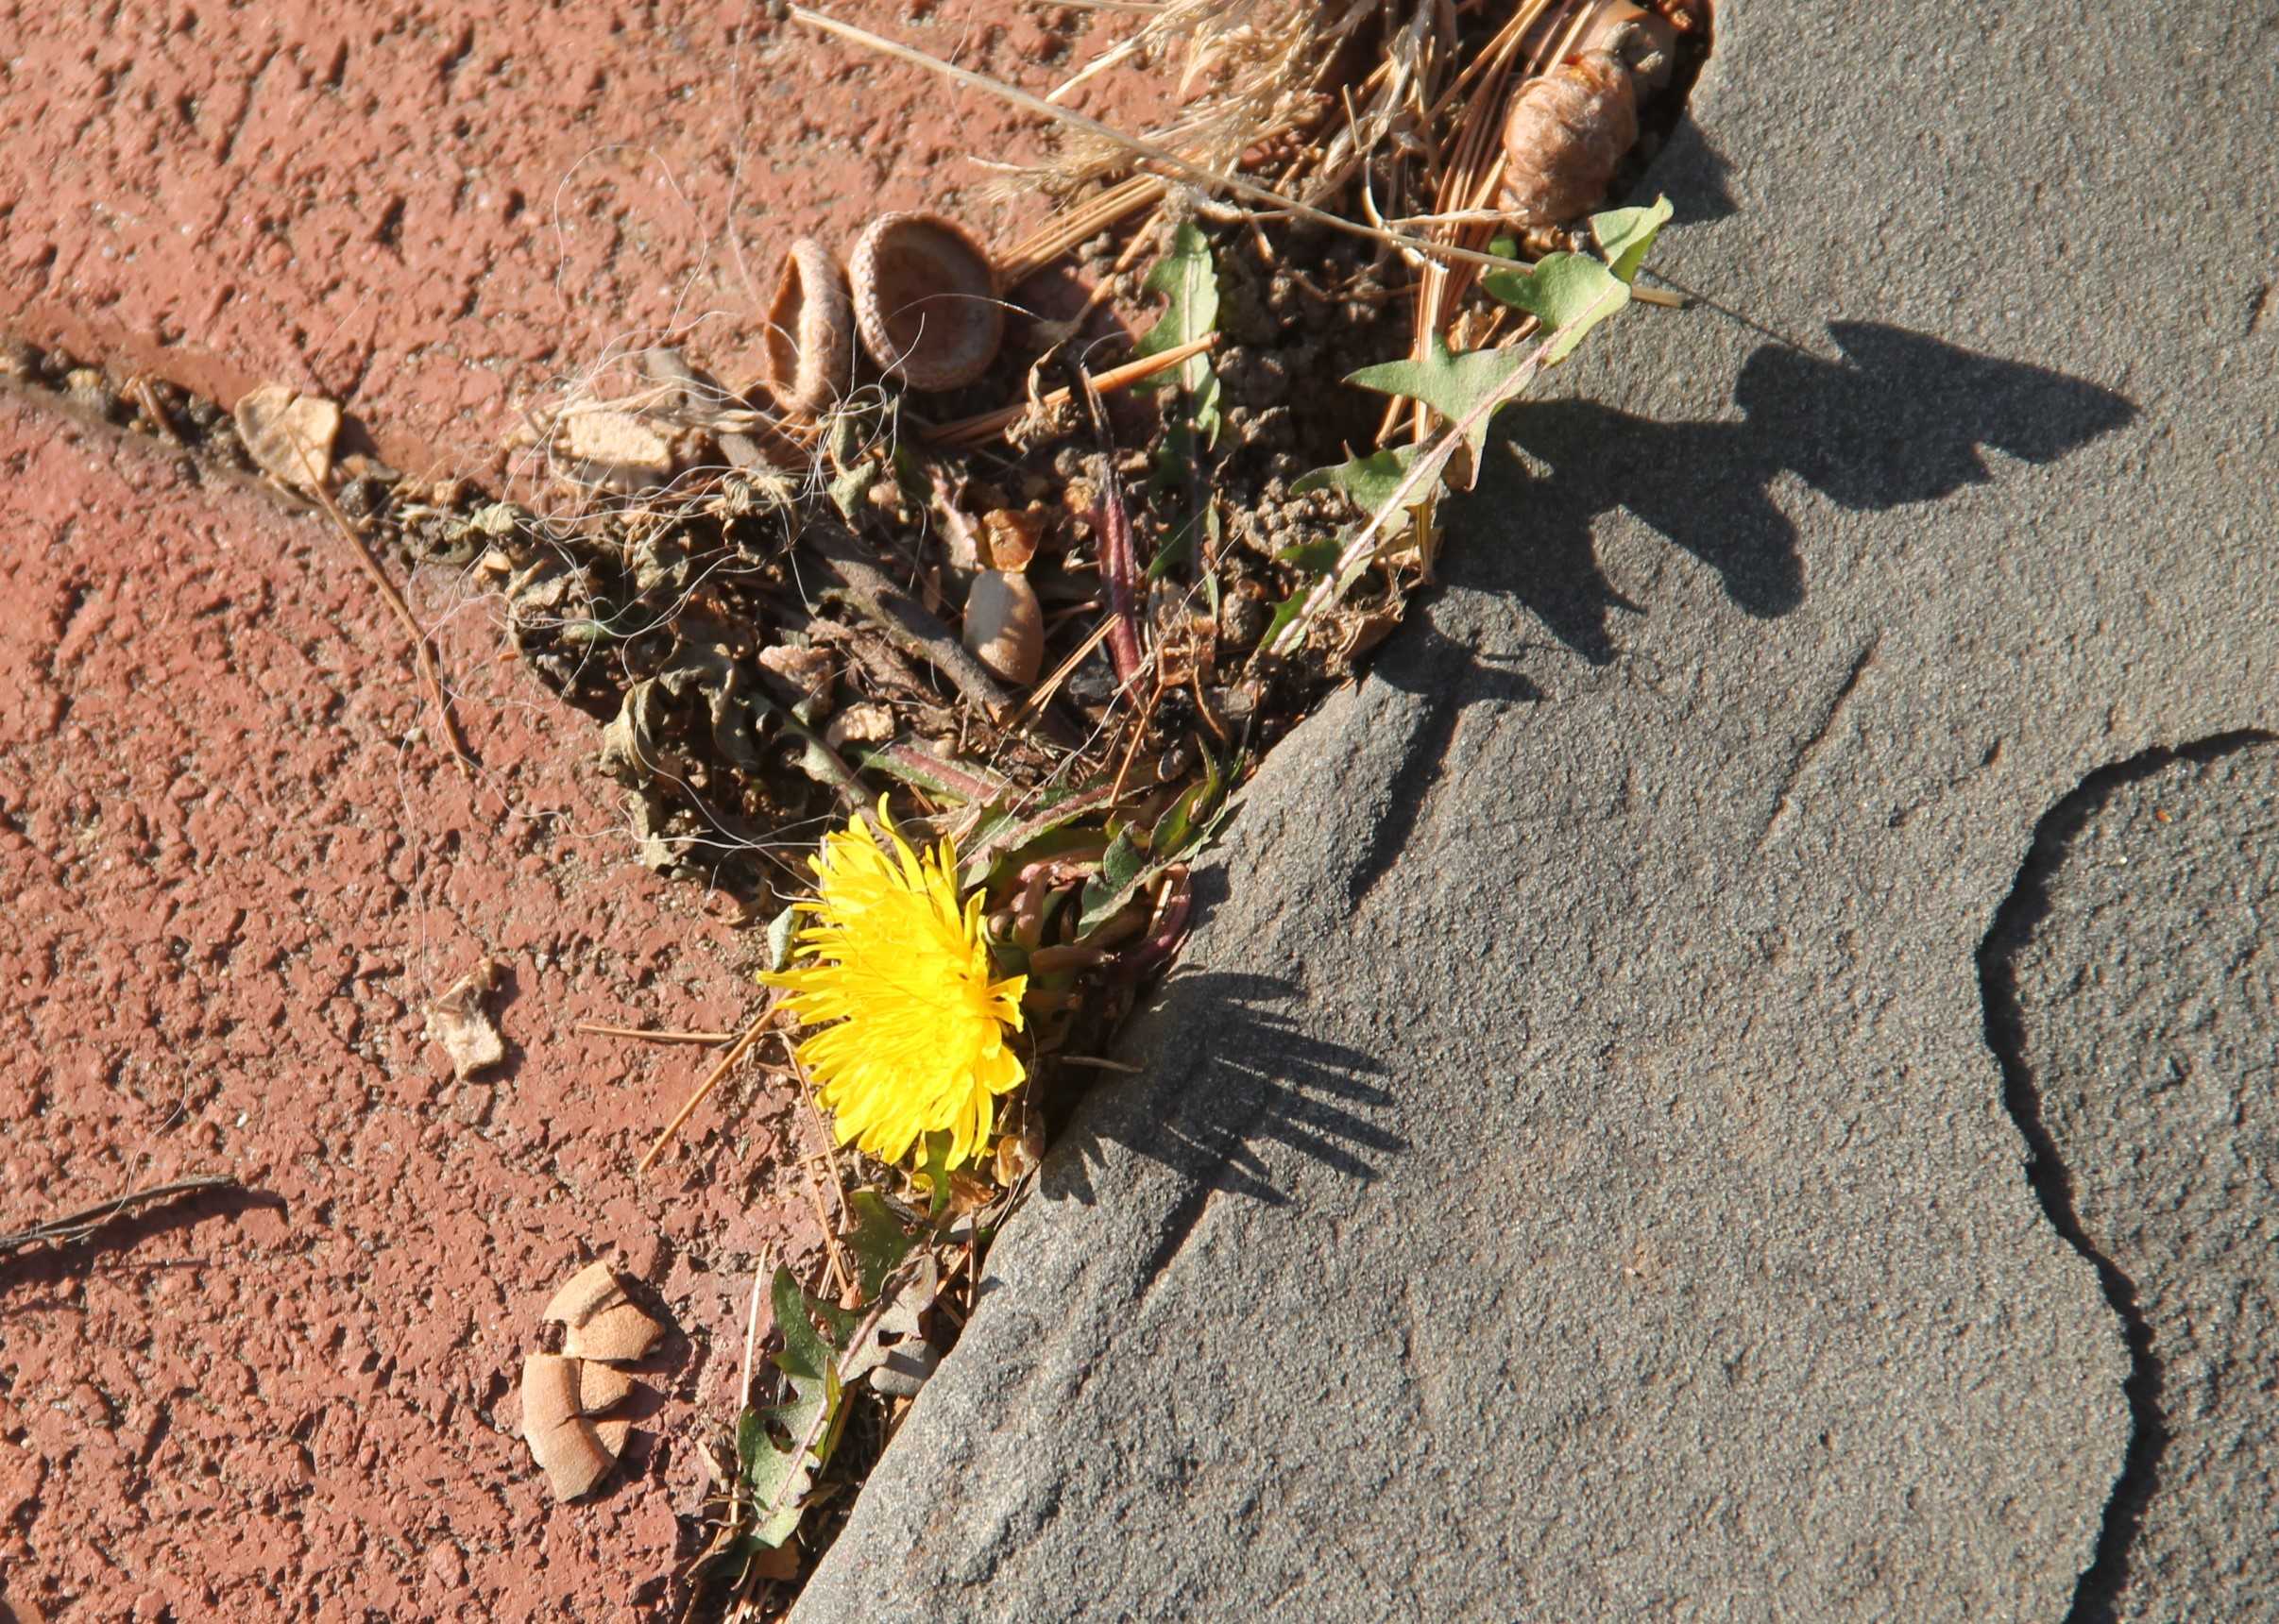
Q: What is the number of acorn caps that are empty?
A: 2